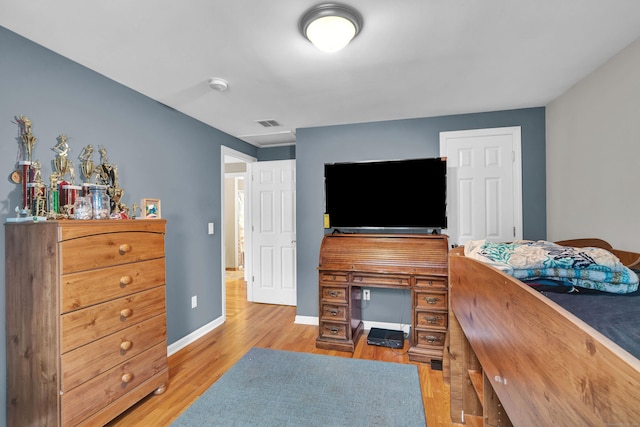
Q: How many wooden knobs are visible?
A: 5